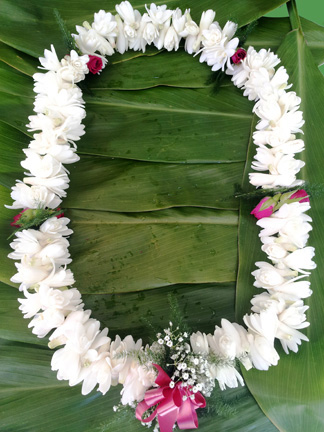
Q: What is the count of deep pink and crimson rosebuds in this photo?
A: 6